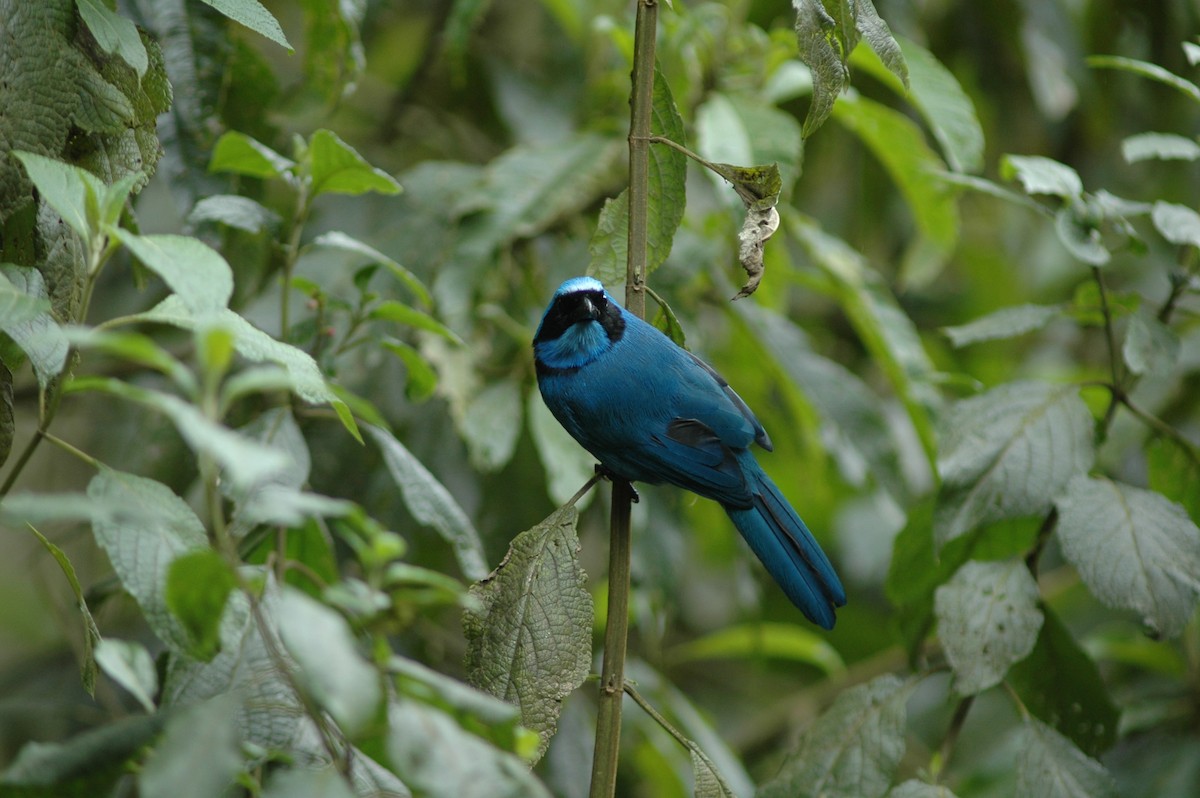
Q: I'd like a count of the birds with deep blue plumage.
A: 1